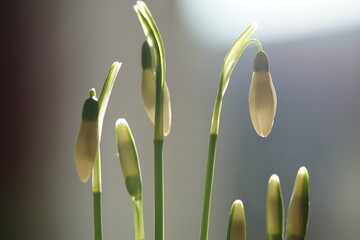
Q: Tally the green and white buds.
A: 7